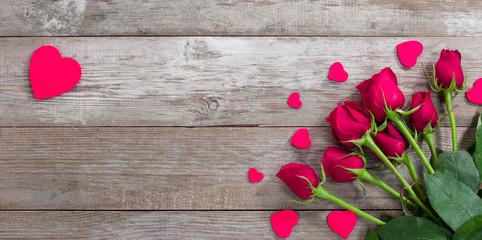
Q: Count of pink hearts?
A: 9